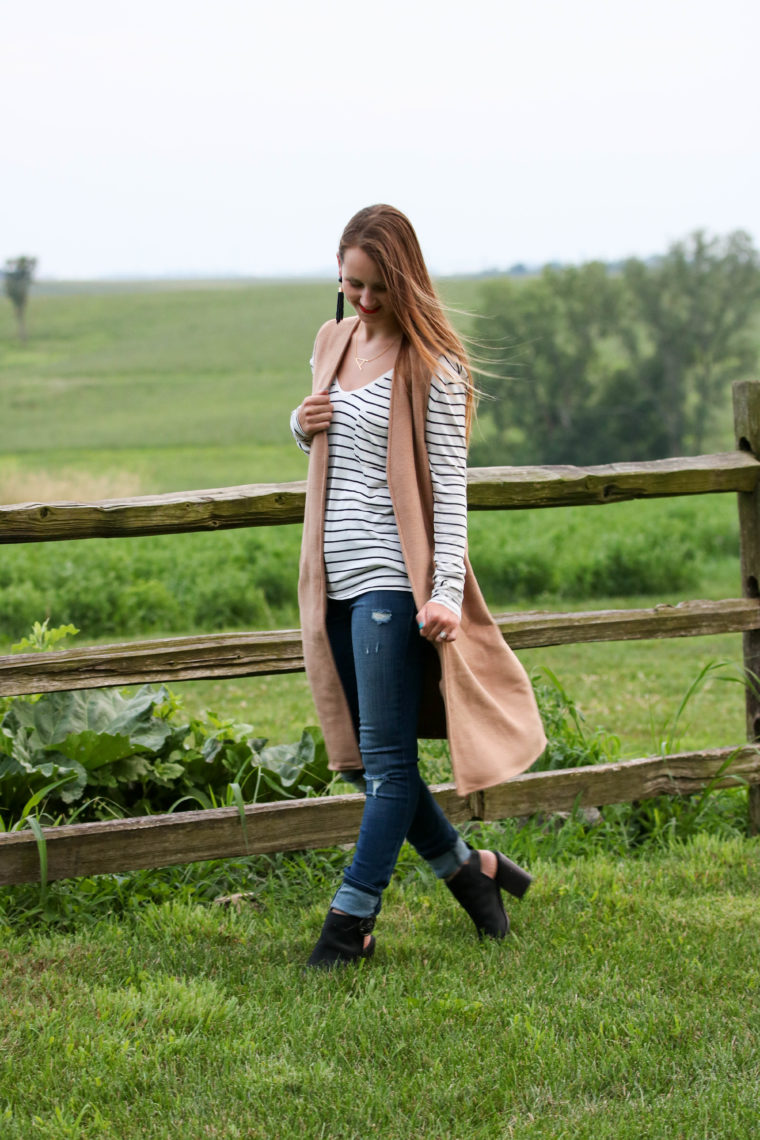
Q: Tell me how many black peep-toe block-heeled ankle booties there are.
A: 2